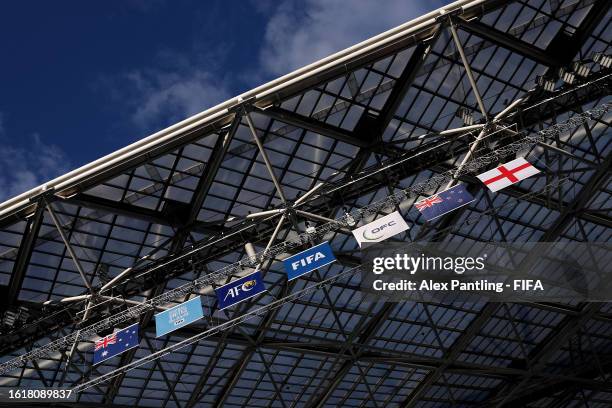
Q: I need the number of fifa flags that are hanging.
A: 1